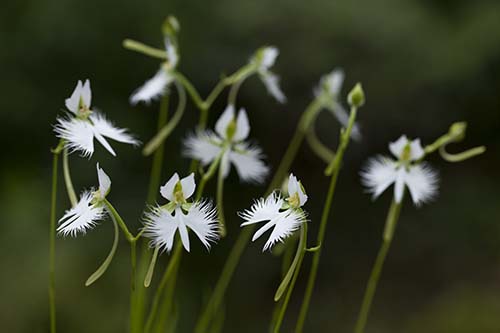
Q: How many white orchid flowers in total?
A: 9